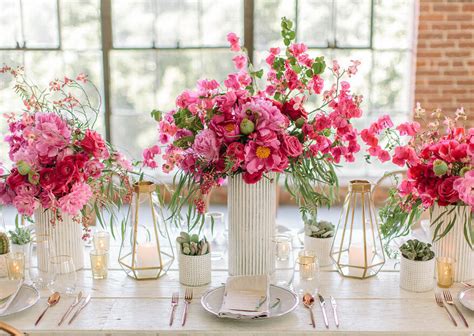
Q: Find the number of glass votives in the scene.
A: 6